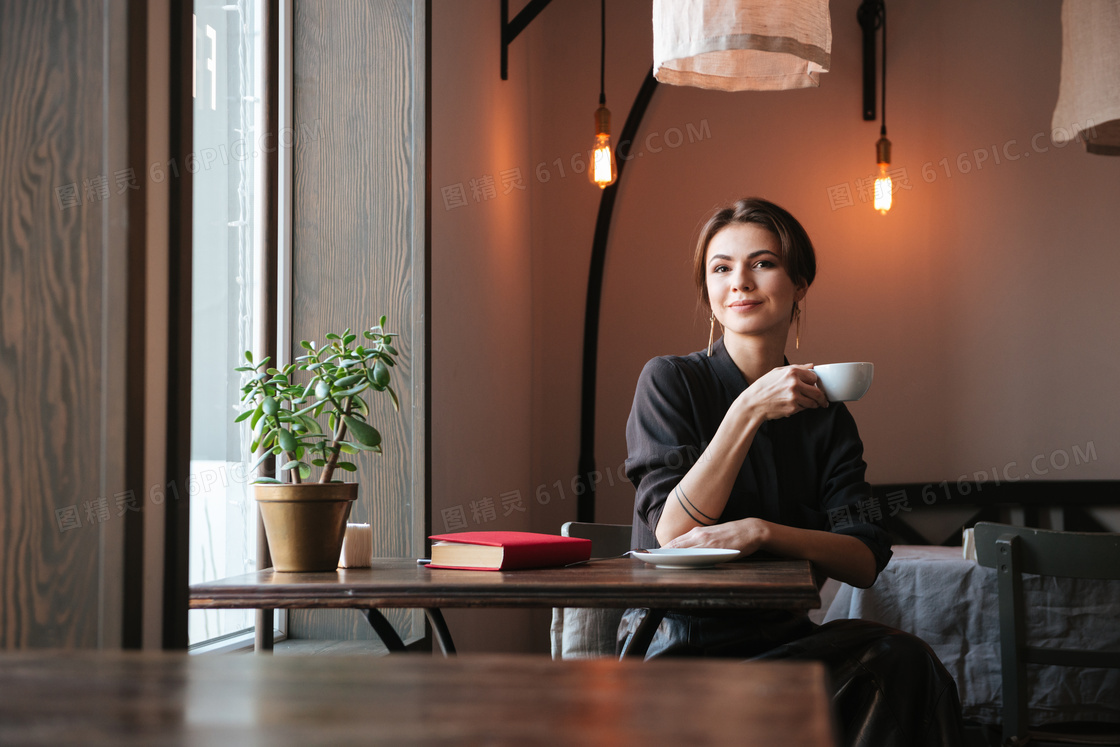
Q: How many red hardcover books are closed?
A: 1